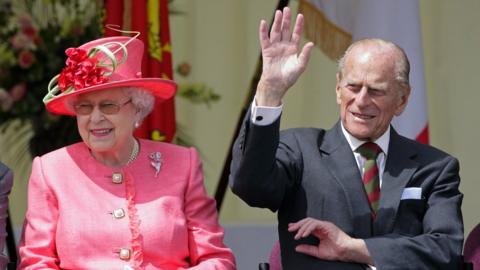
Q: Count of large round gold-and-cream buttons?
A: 3